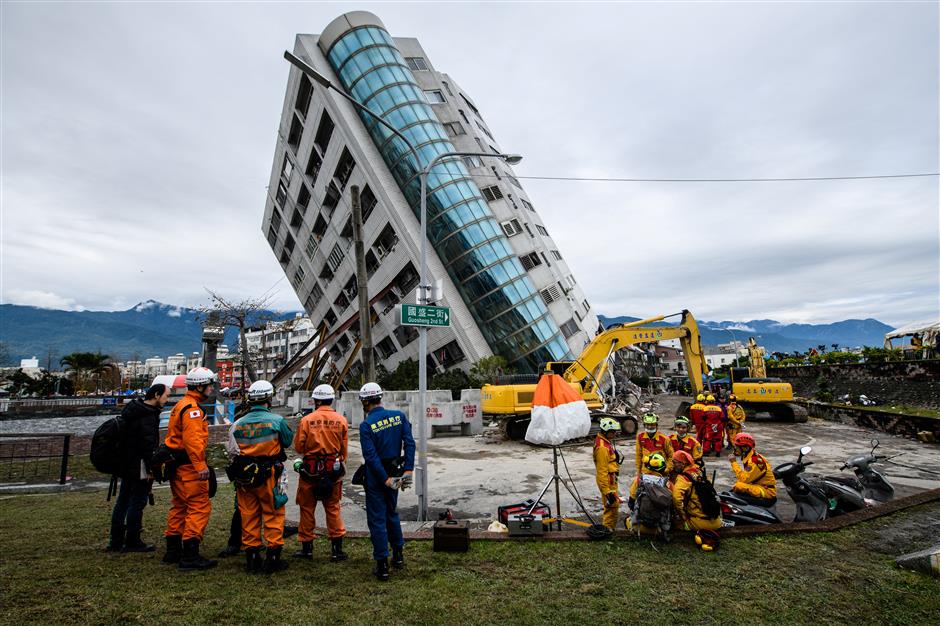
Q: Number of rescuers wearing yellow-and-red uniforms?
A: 9